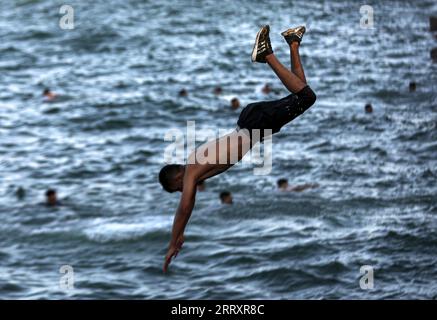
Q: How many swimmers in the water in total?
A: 11